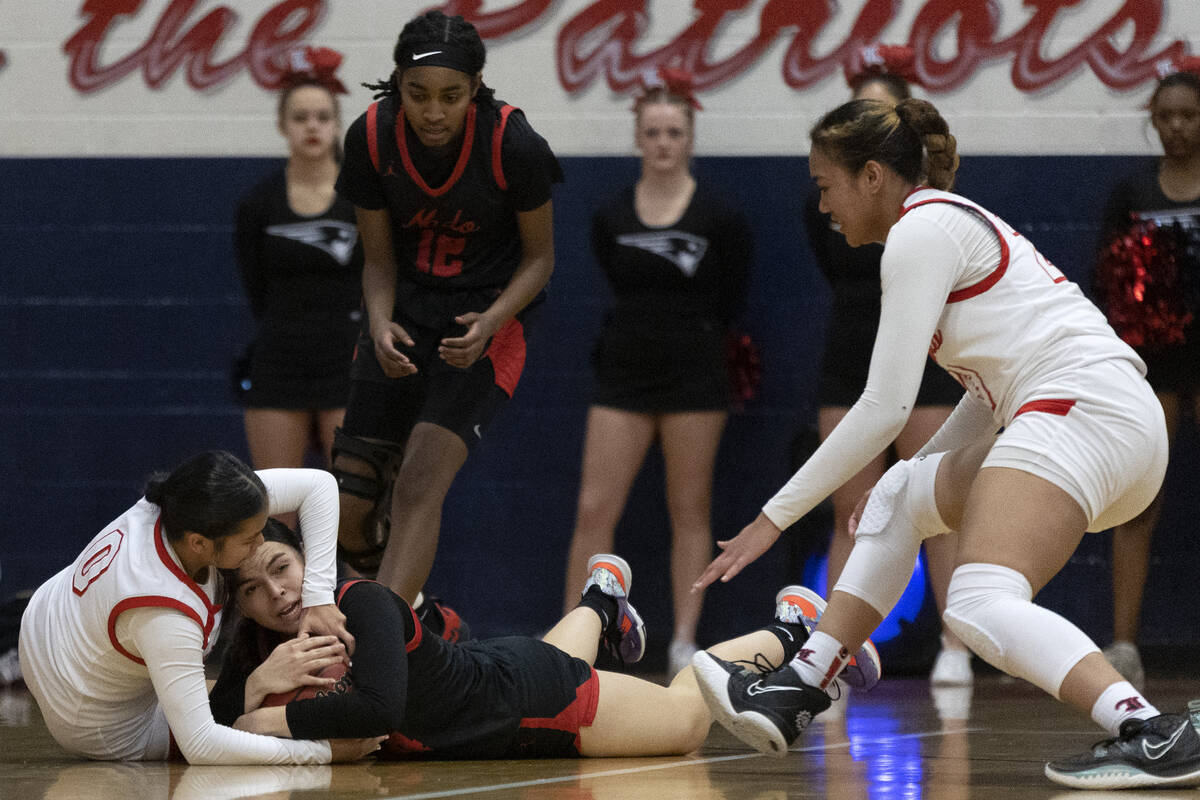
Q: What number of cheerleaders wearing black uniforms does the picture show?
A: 4